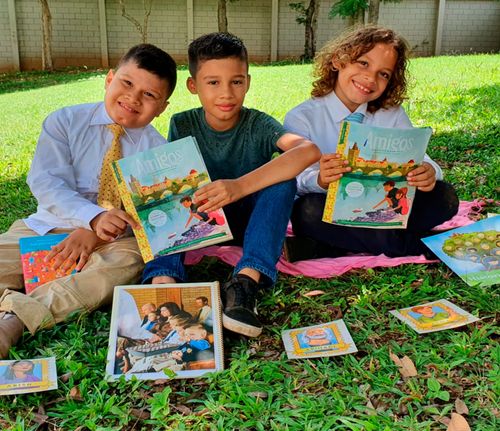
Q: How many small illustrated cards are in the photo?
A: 3